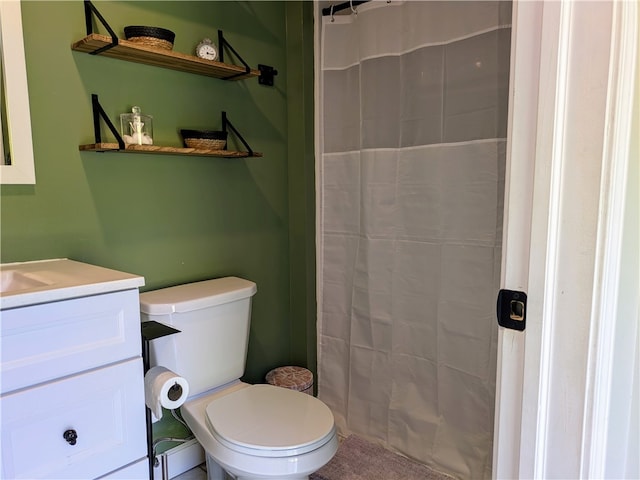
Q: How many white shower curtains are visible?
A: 1